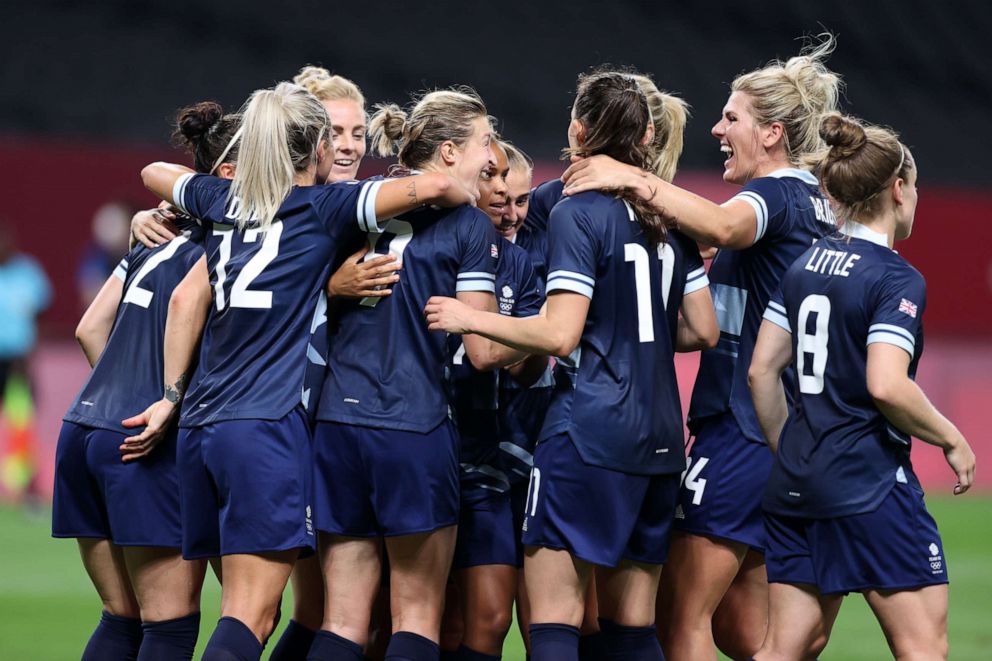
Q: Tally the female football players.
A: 10